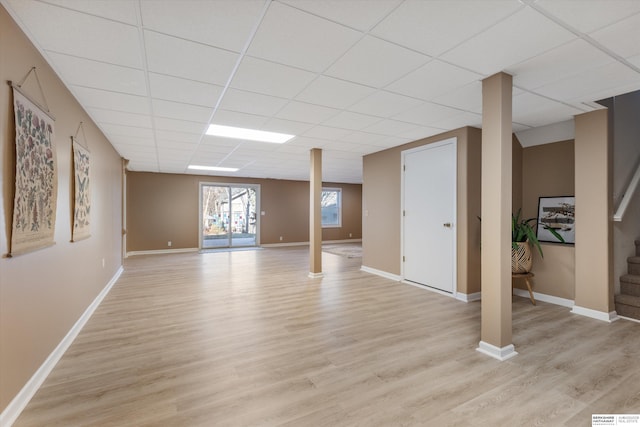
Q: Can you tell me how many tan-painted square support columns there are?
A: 2